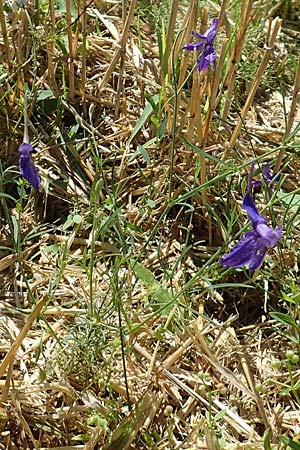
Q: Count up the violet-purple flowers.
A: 4